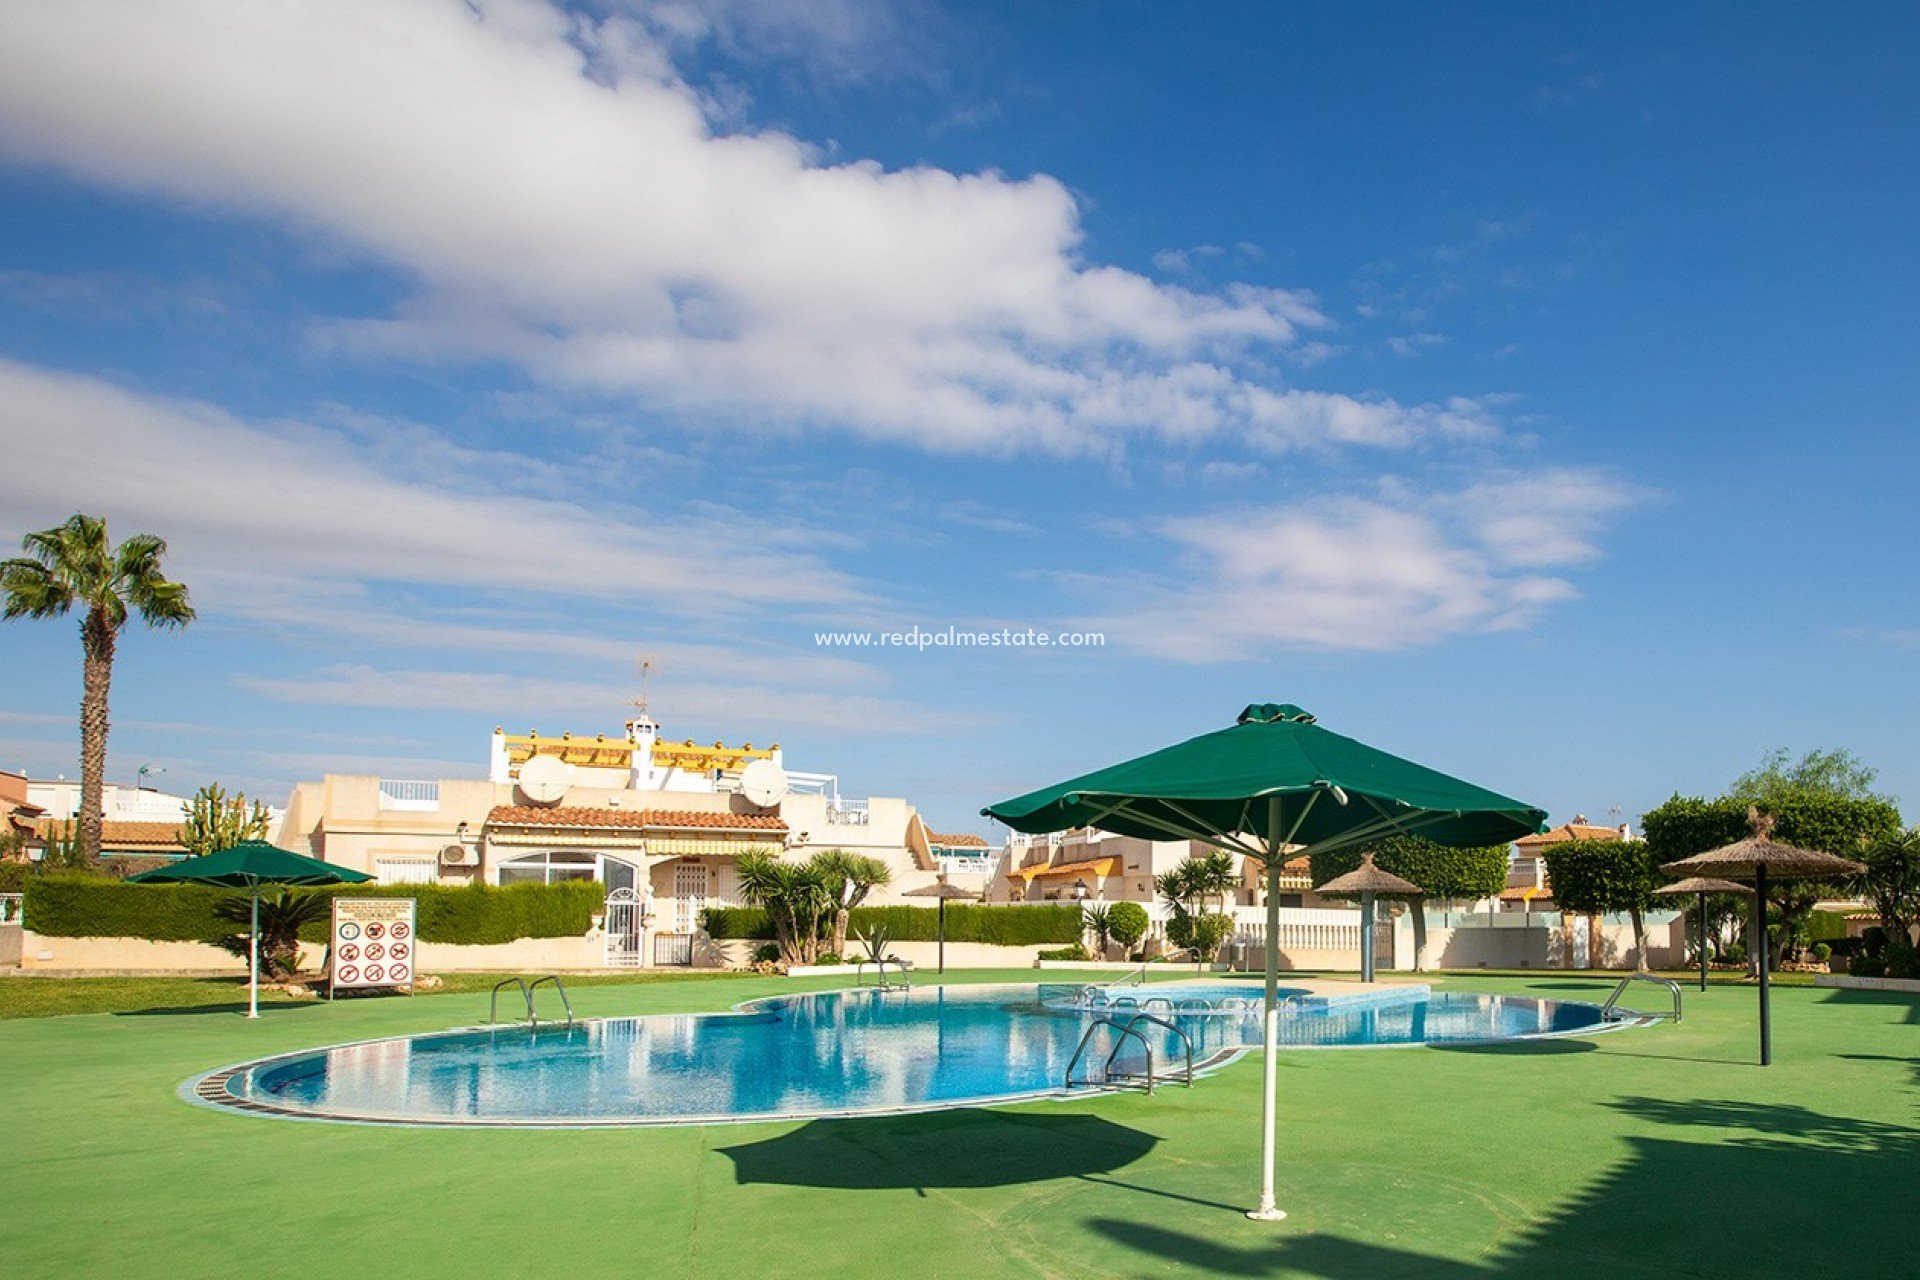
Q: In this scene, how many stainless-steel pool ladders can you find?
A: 4